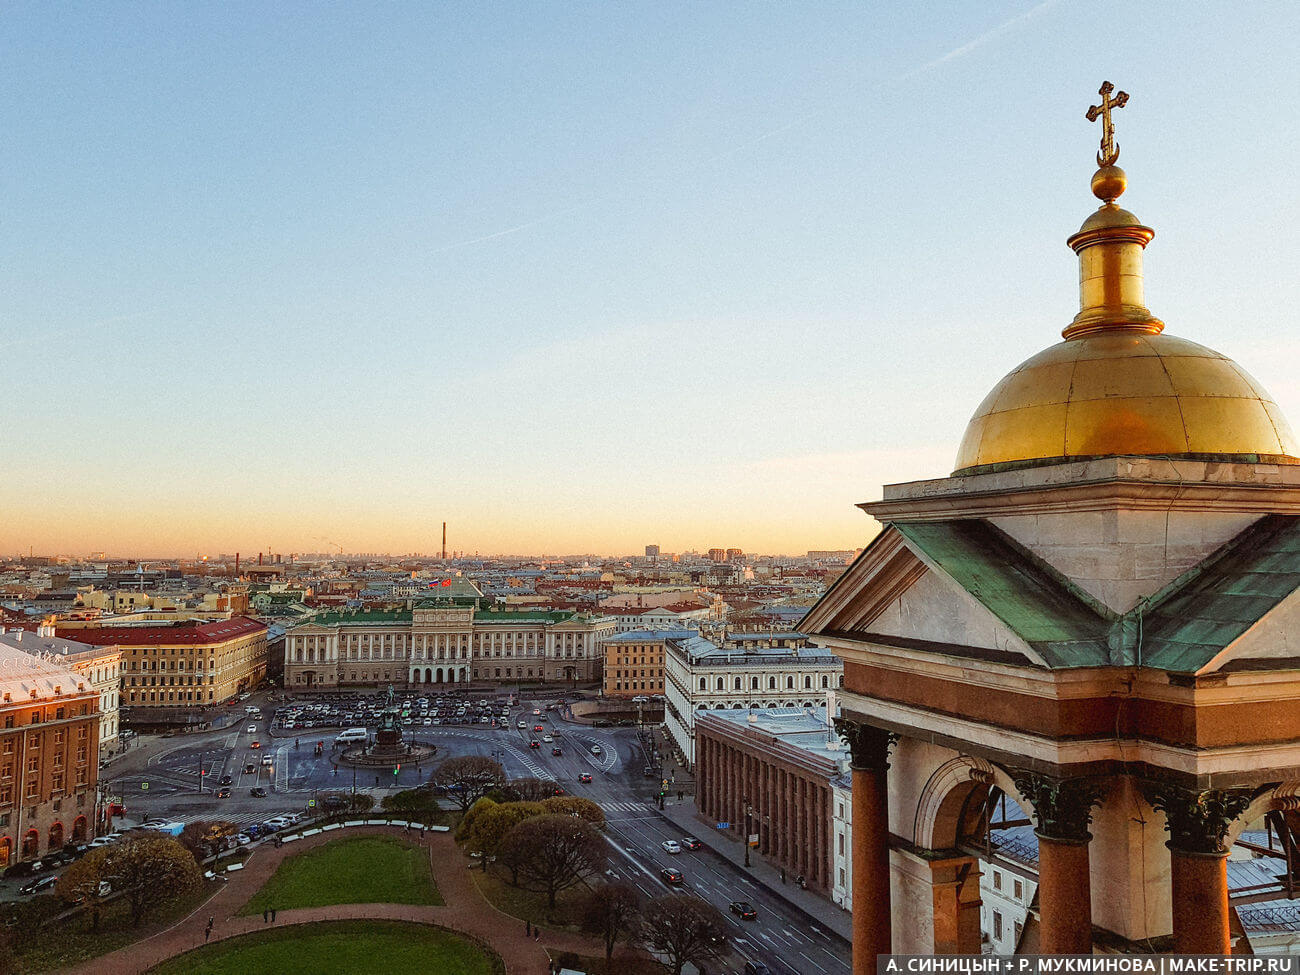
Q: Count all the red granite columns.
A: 3